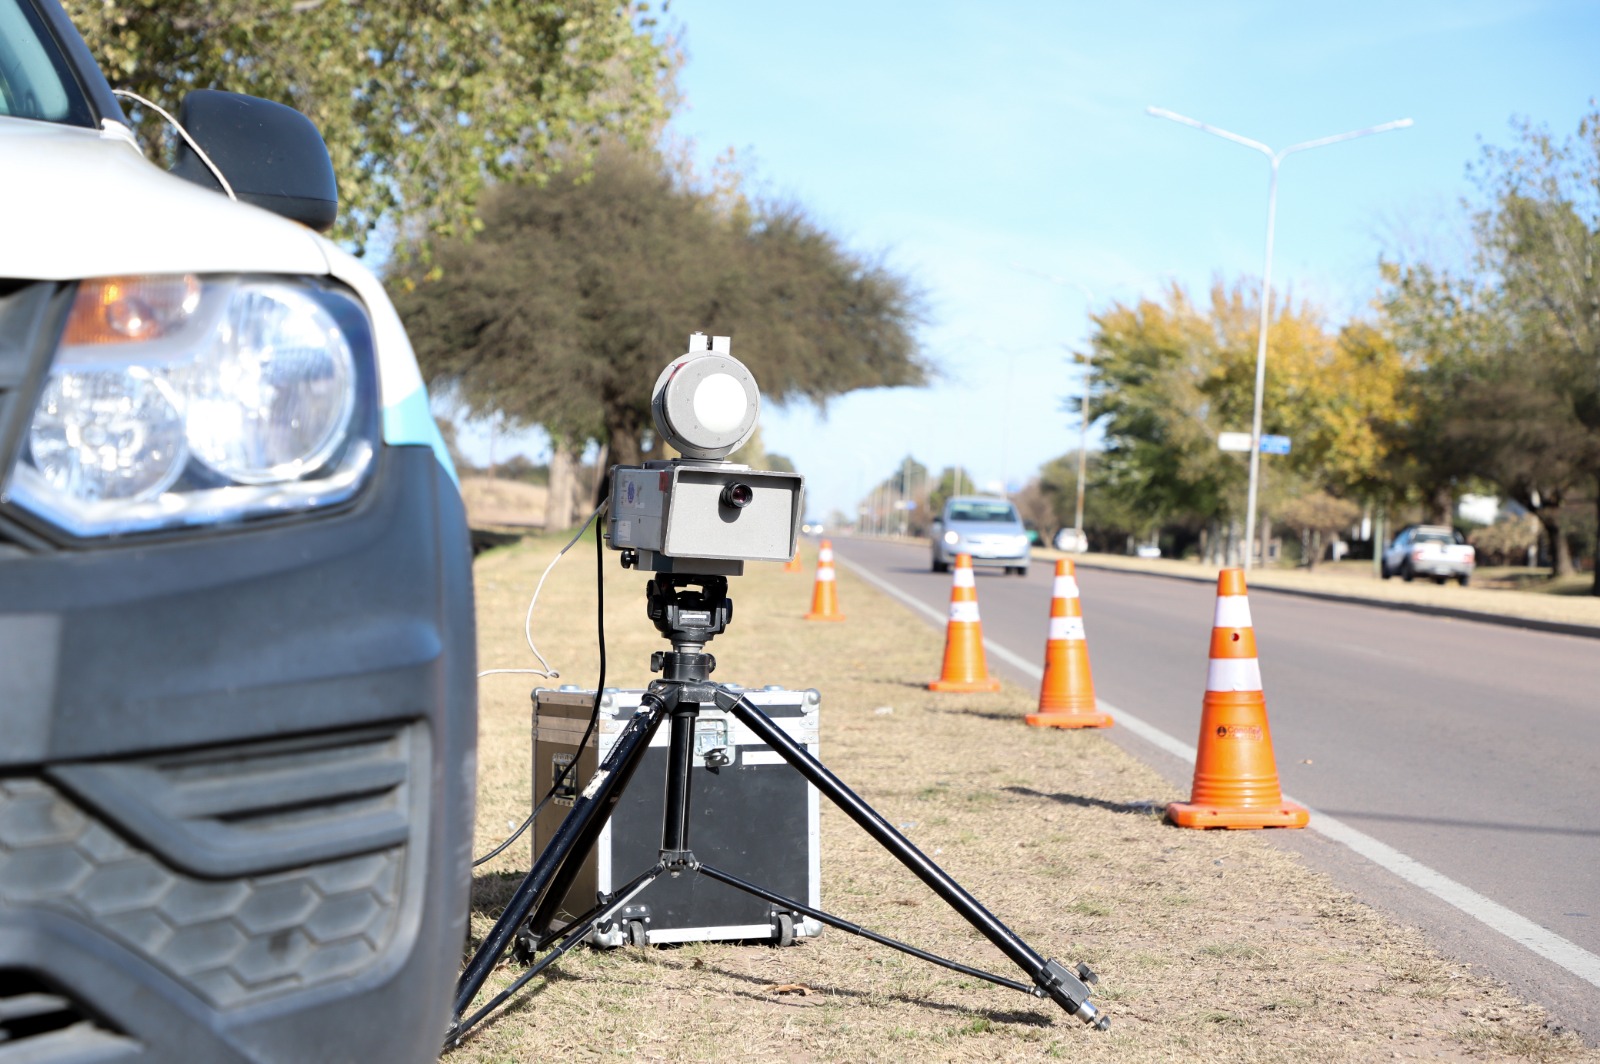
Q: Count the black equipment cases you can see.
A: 1